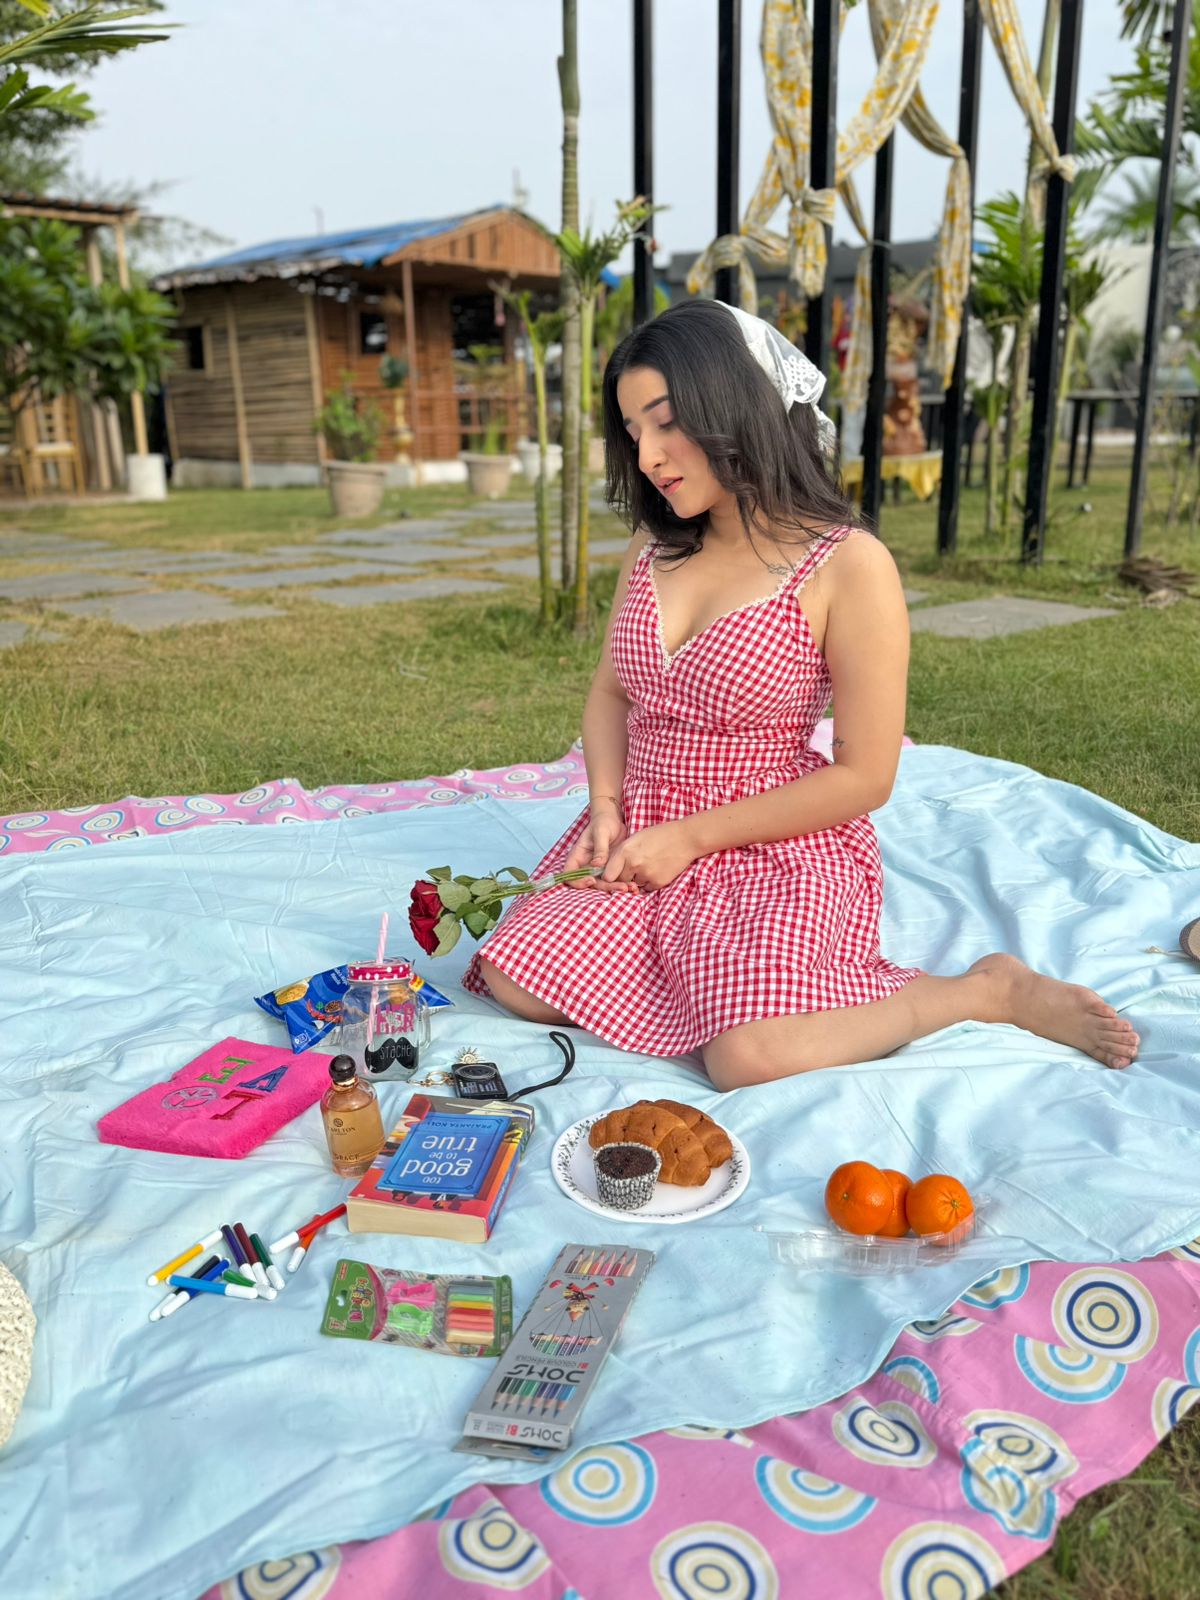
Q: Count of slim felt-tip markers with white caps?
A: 10